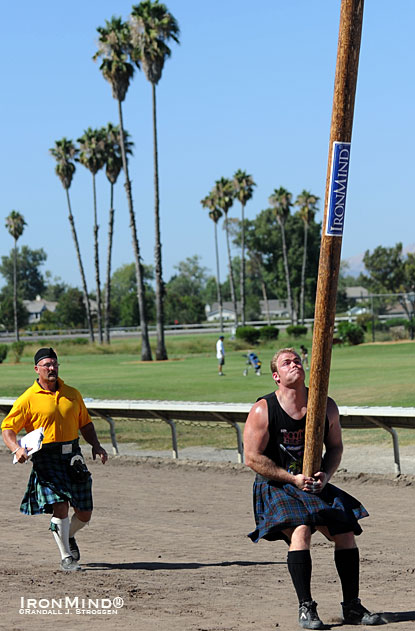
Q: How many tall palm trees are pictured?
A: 11